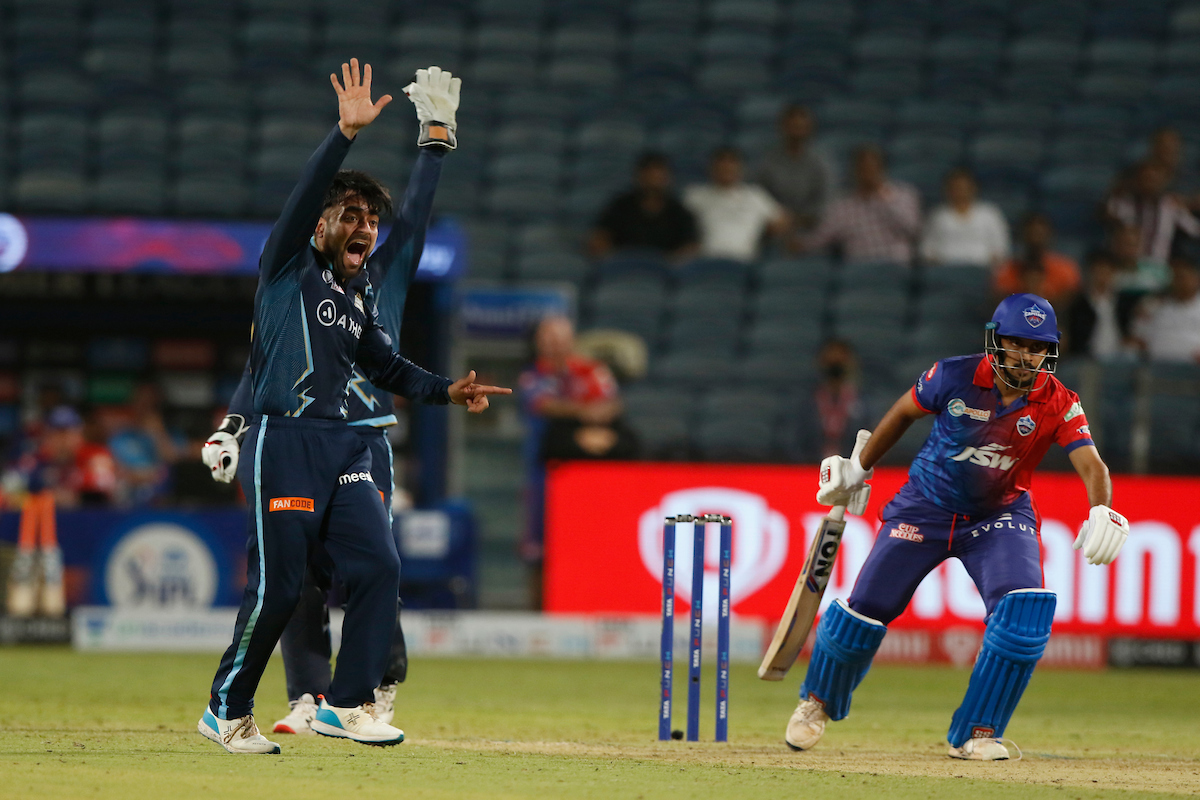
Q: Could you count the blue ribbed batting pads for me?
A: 2